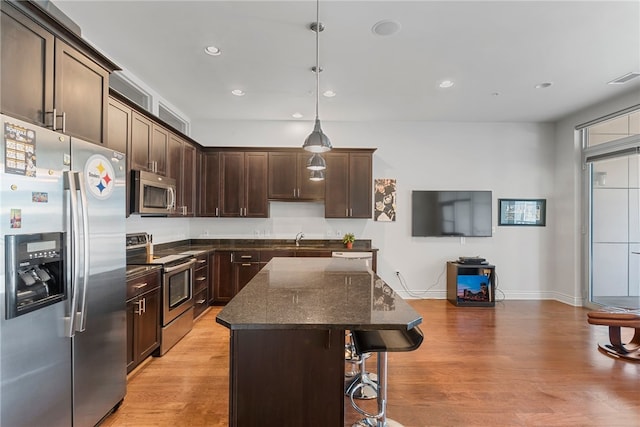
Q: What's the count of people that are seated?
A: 0